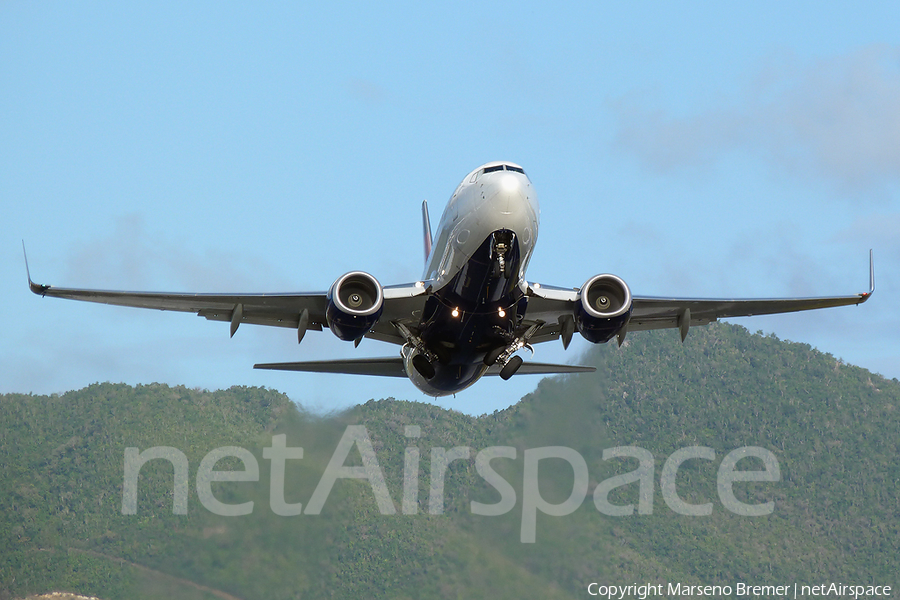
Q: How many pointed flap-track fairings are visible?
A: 6